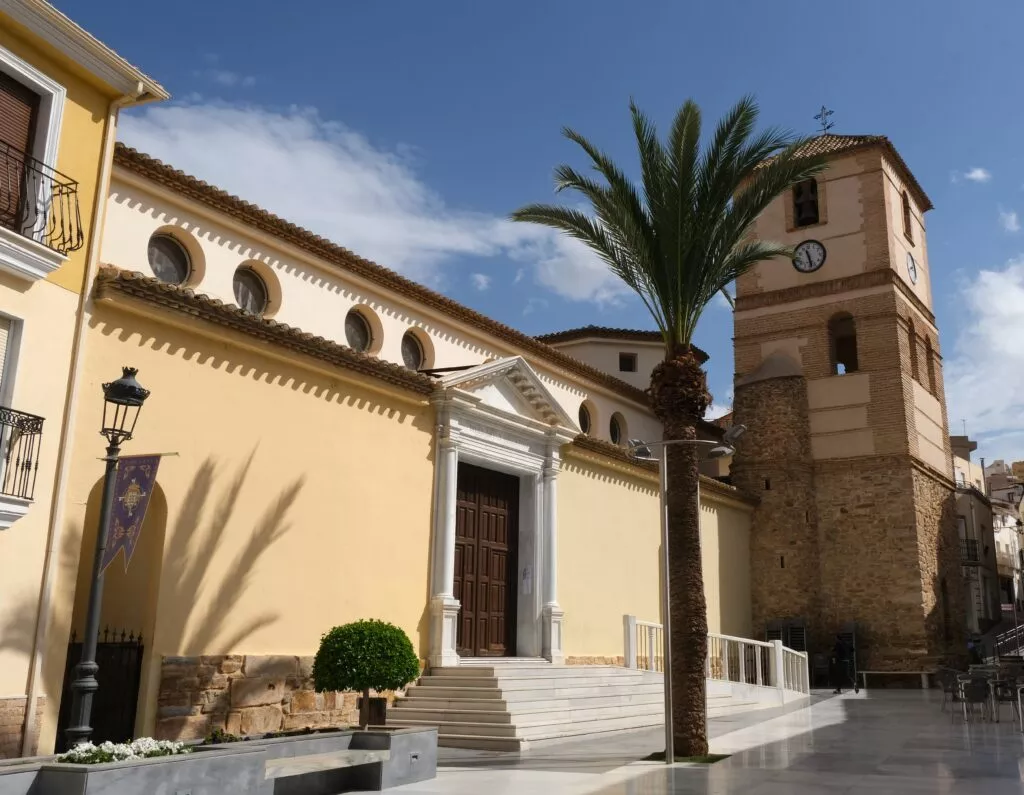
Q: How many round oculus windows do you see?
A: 6